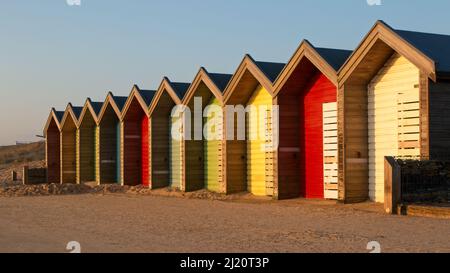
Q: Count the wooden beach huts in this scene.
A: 10